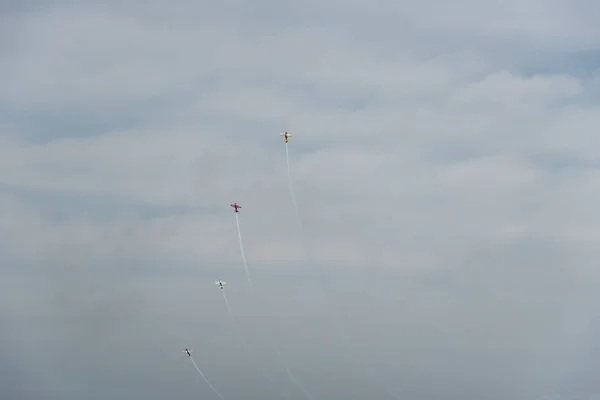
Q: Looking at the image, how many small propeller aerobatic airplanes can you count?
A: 4